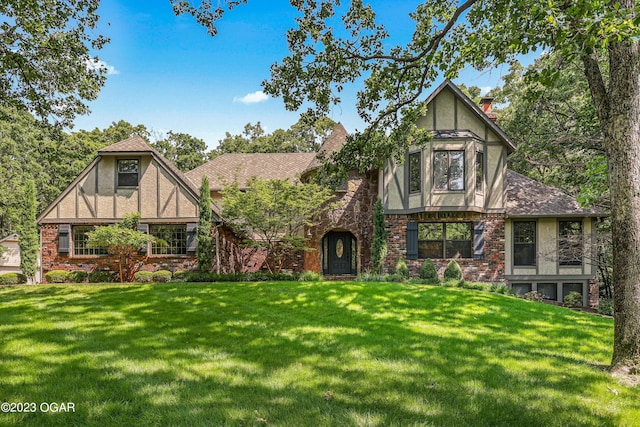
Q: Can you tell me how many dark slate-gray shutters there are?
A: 5